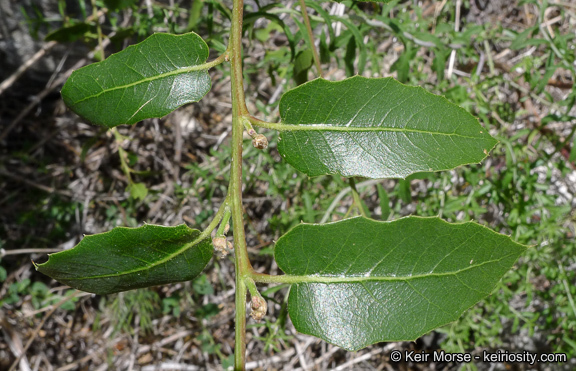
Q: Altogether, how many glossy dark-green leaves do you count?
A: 4